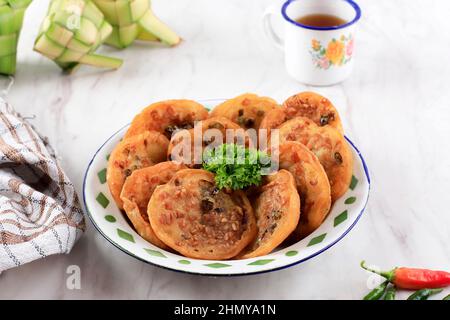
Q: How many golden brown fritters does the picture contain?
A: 10